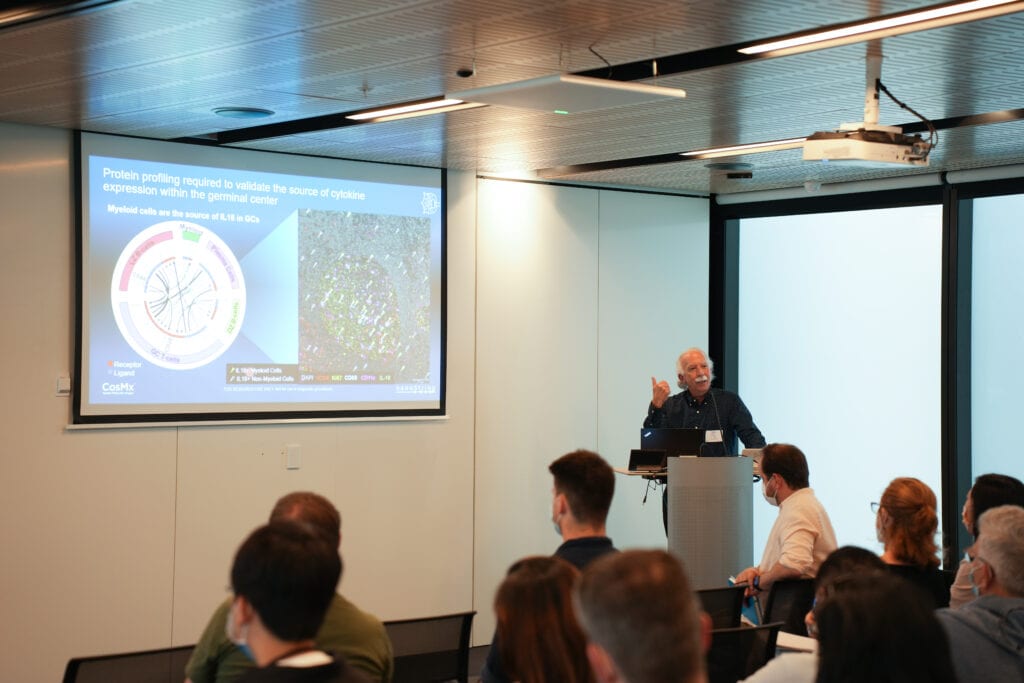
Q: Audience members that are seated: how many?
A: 11